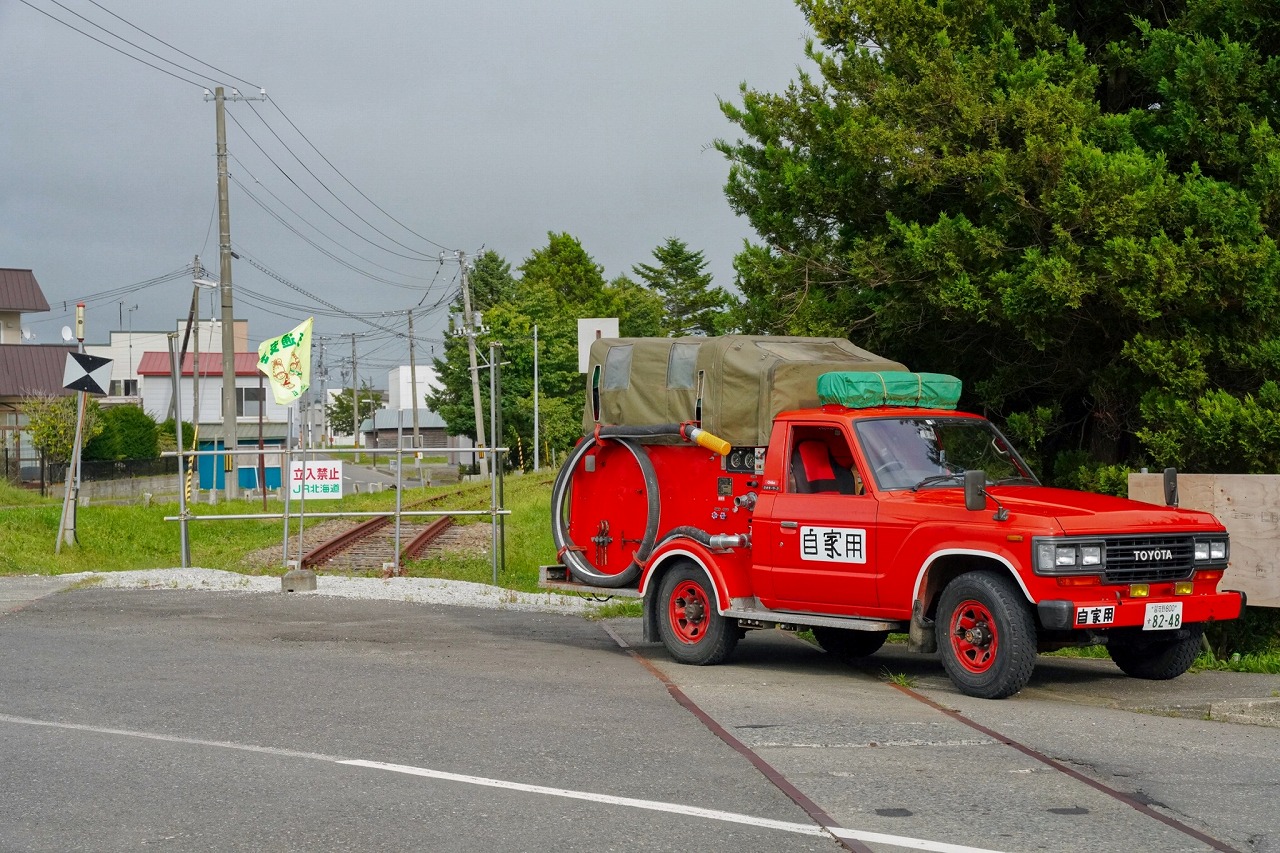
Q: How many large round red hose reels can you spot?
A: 1